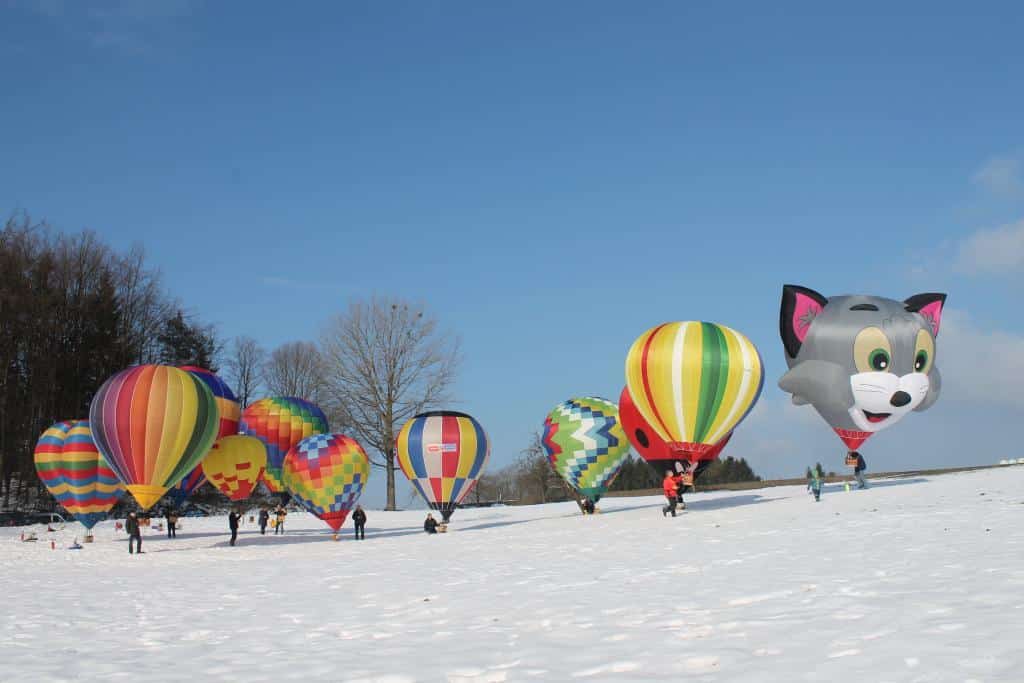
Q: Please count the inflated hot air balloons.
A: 11